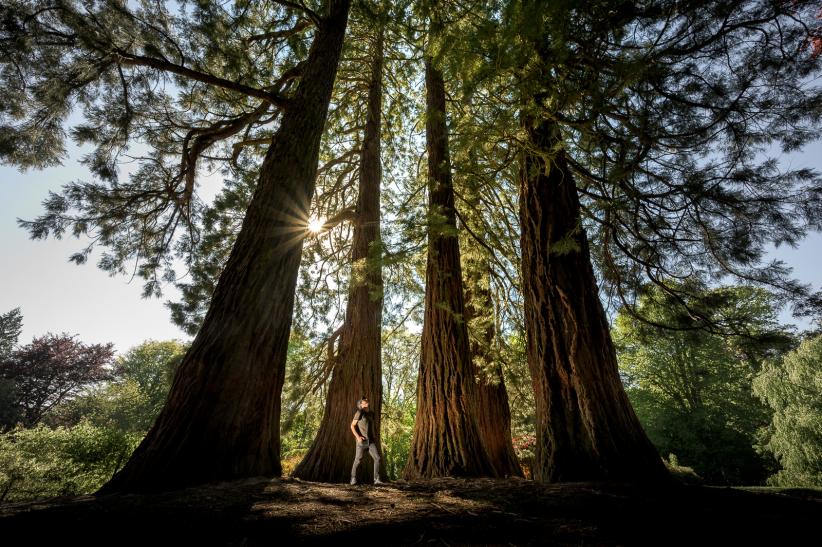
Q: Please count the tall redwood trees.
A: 5